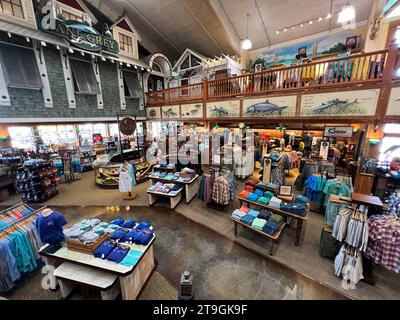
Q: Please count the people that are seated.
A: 0